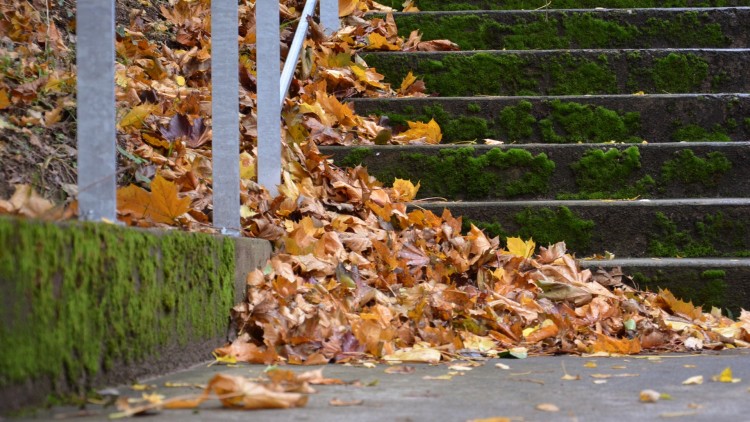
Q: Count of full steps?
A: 6